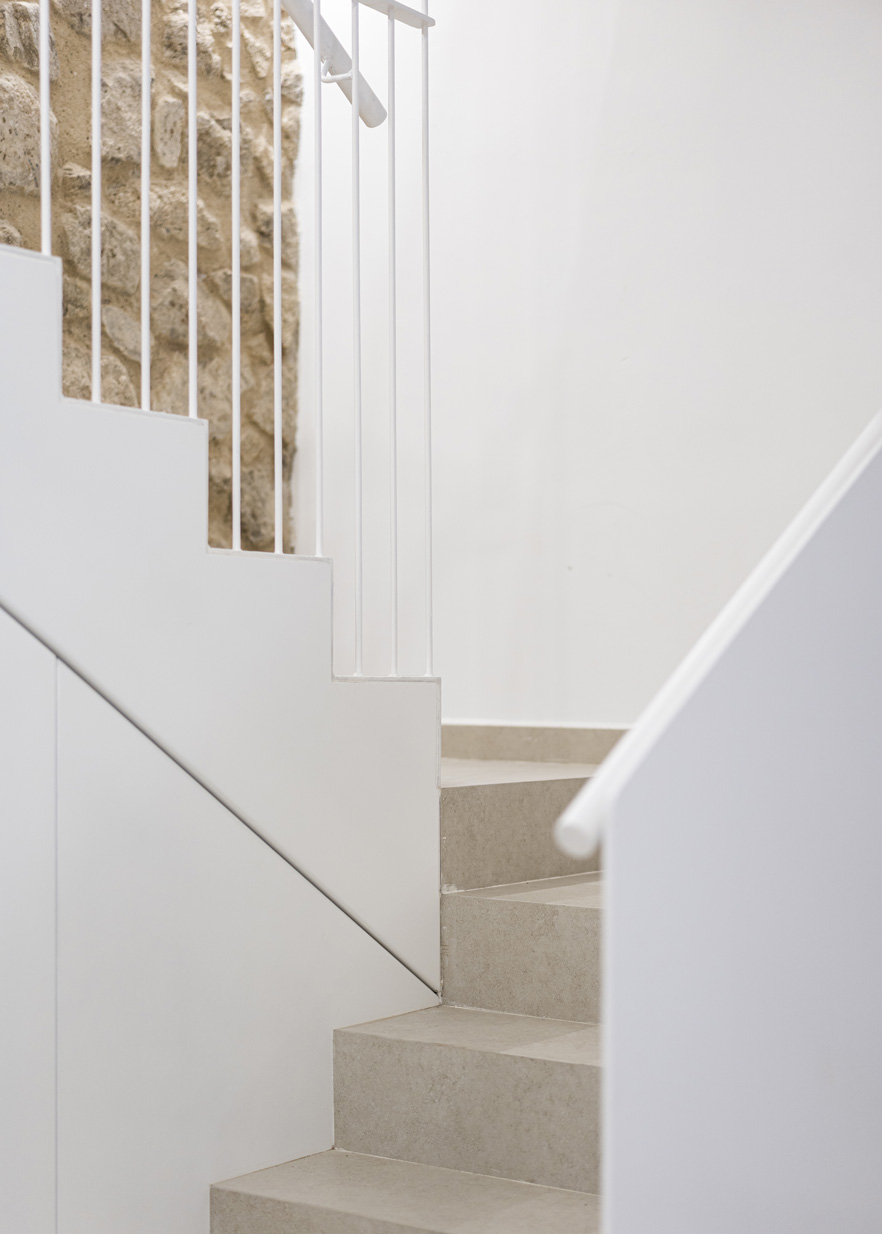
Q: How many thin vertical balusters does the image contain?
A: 10